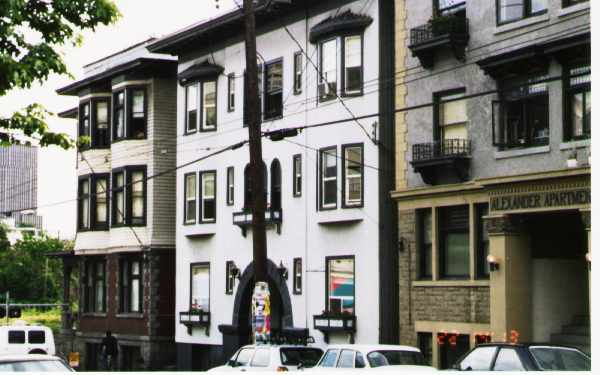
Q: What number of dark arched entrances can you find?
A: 1